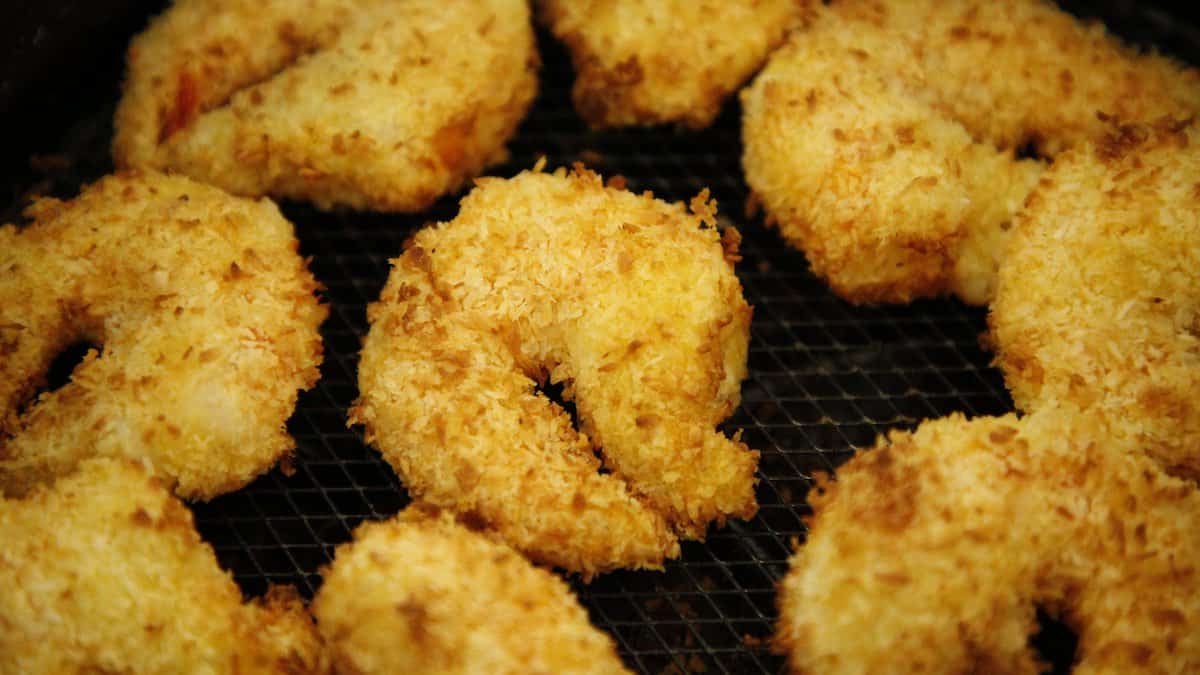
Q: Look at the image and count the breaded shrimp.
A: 9